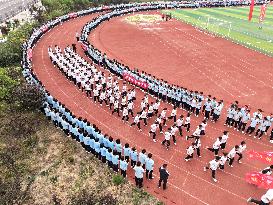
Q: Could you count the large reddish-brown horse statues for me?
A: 0